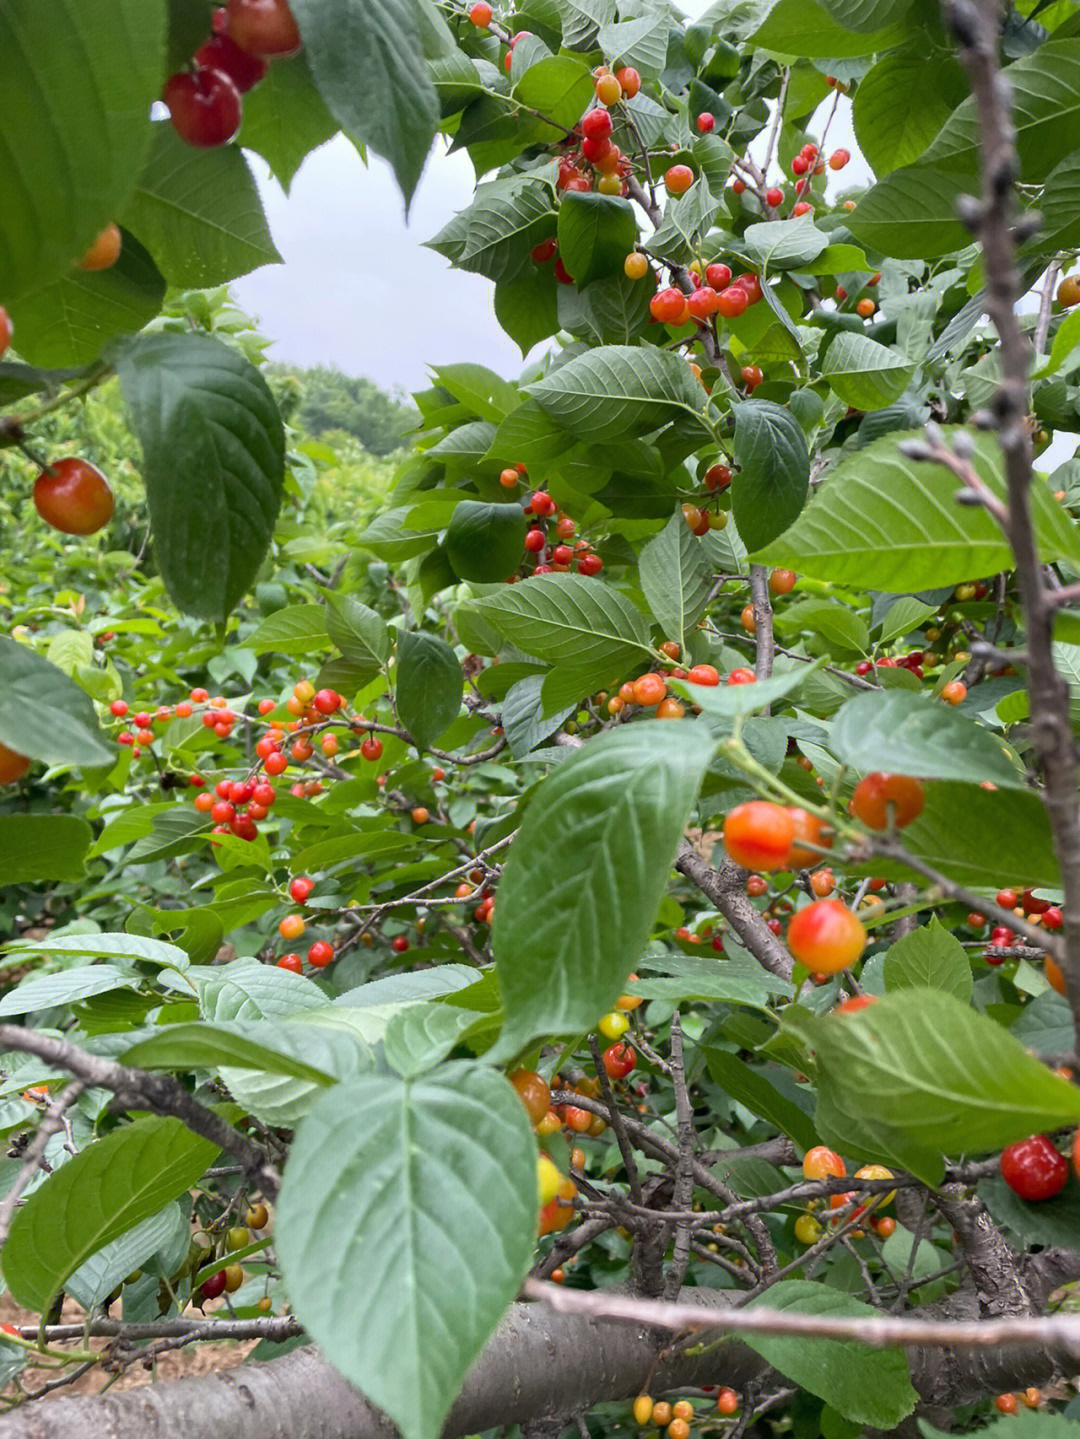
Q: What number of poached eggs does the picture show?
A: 0